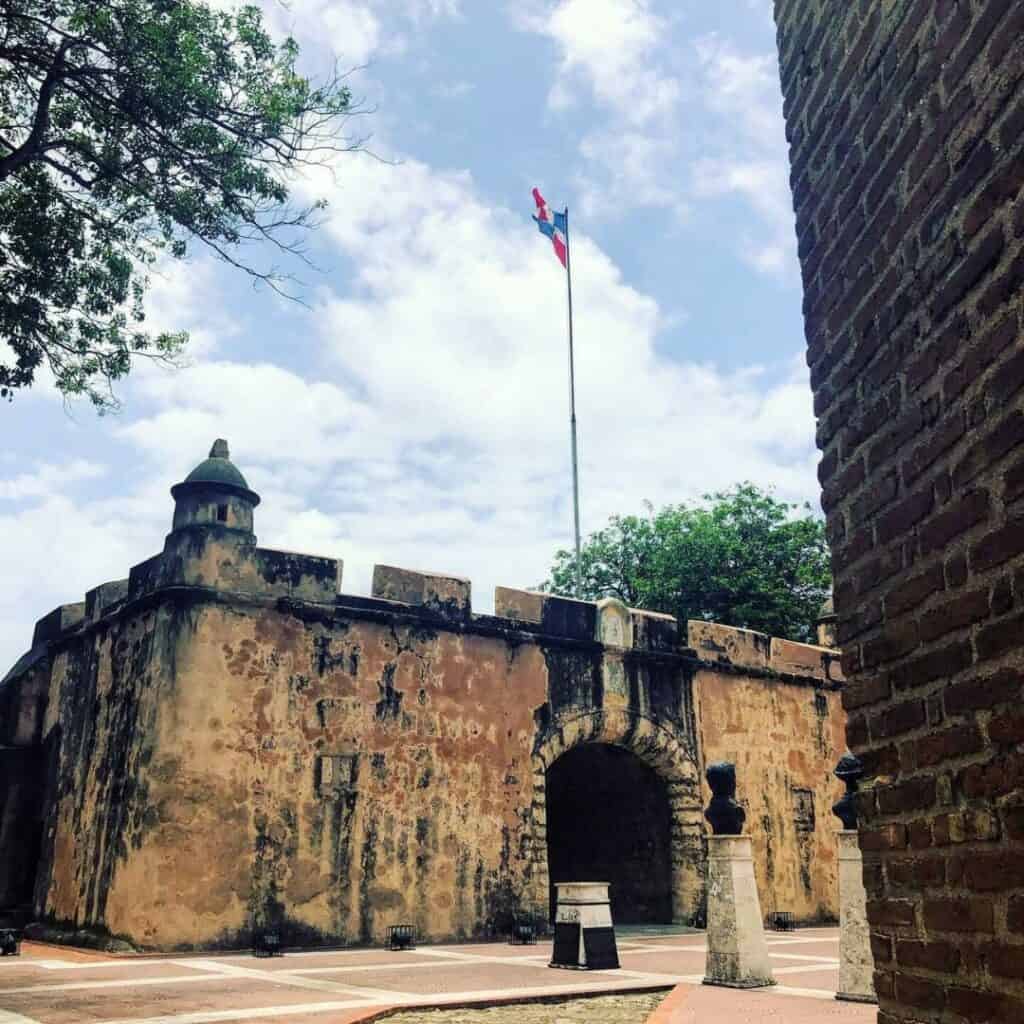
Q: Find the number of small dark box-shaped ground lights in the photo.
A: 5